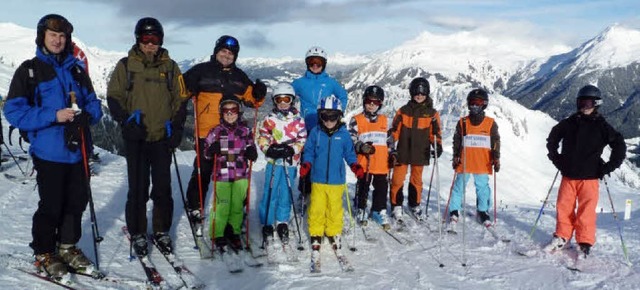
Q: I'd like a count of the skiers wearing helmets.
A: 11